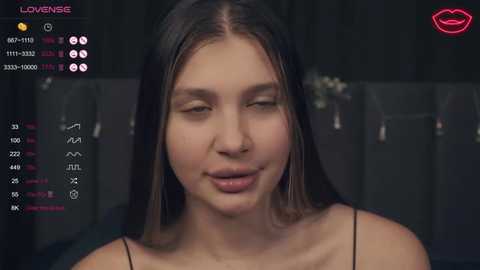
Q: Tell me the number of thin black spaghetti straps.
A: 2